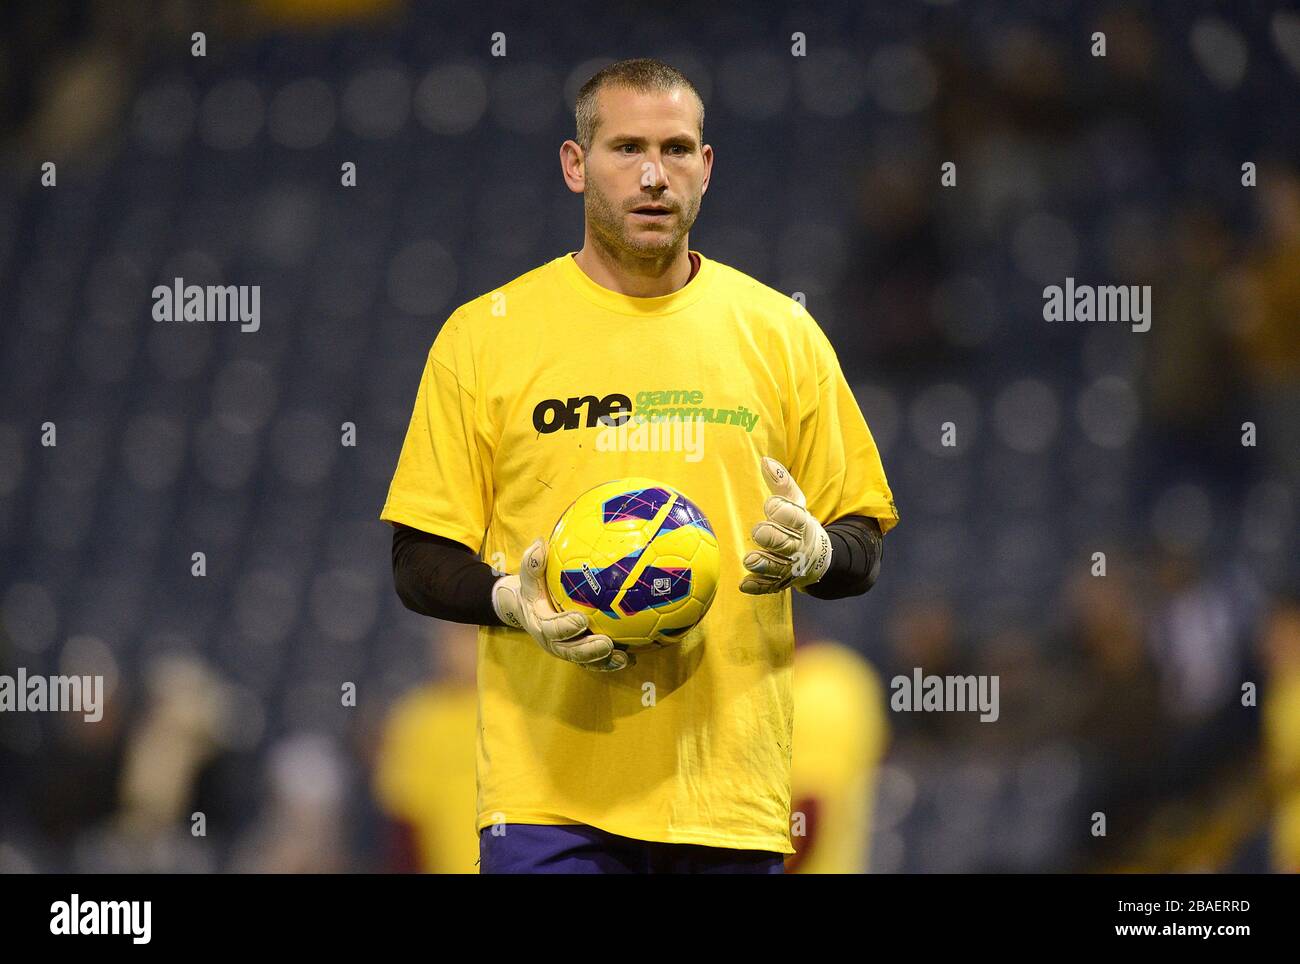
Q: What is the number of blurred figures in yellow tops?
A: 3